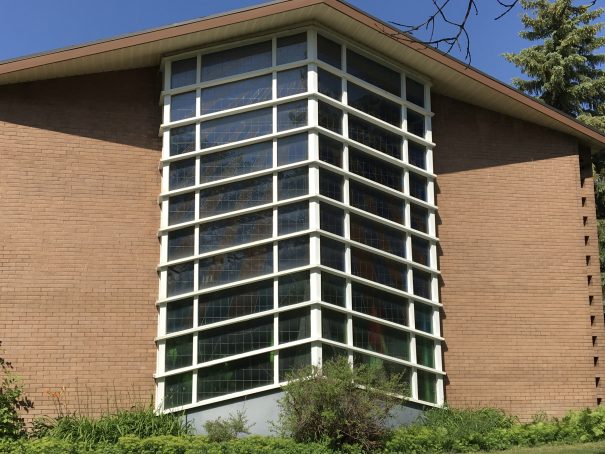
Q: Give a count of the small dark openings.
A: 11